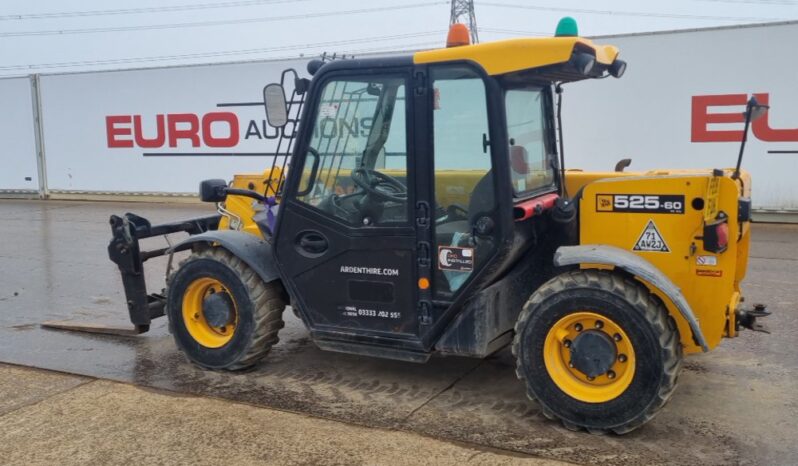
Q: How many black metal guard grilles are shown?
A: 1